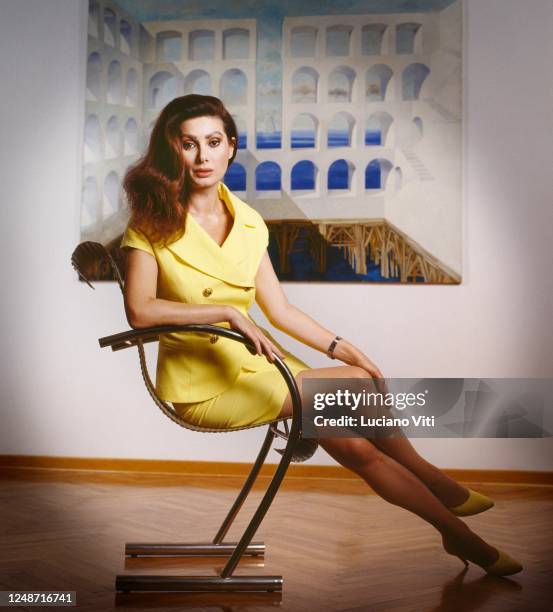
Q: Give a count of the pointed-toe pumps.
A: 2